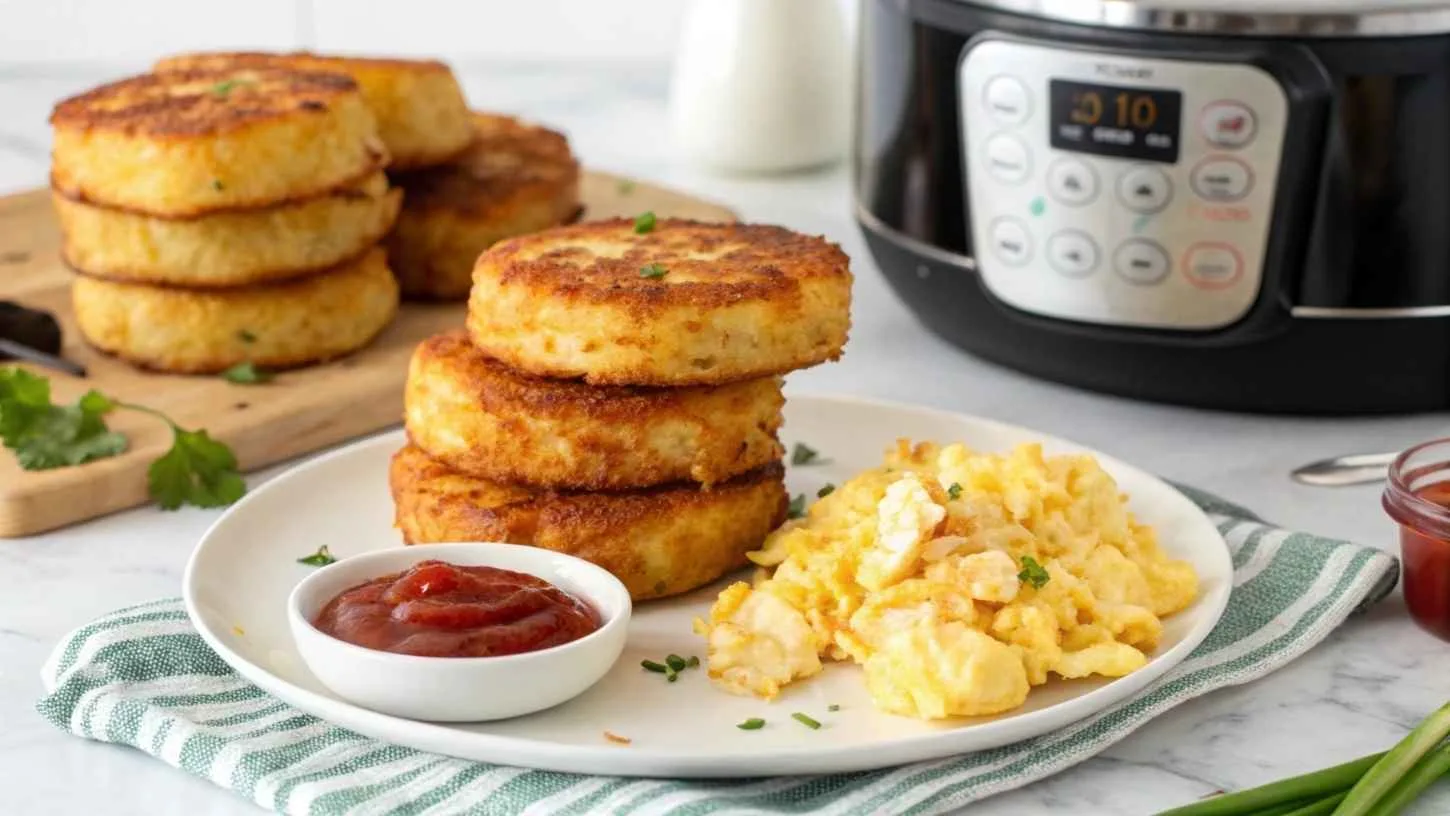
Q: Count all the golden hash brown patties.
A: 8